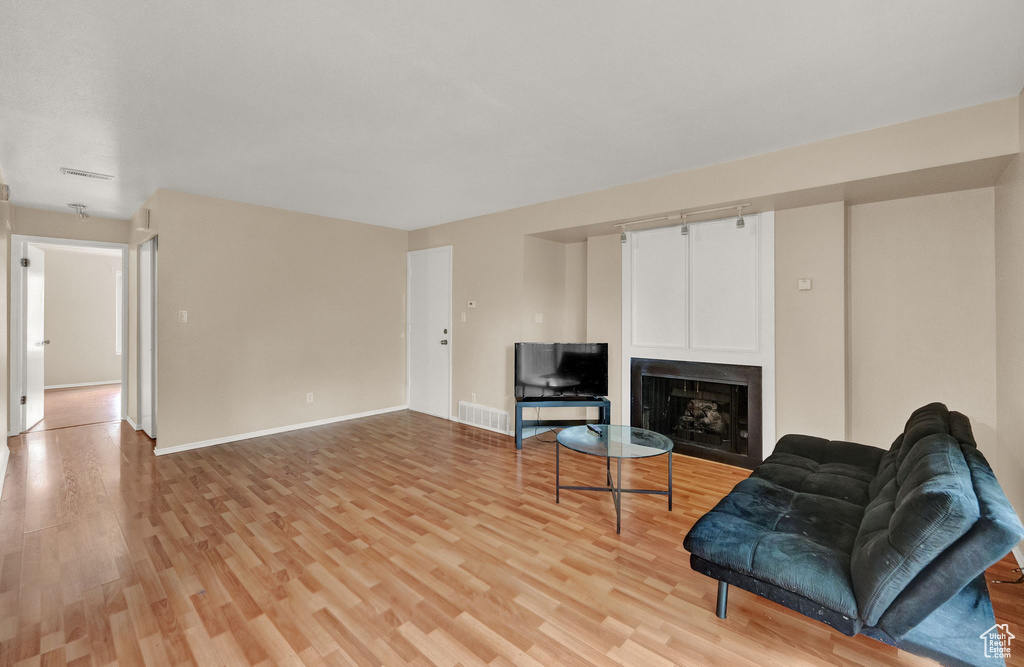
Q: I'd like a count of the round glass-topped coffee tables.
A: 1